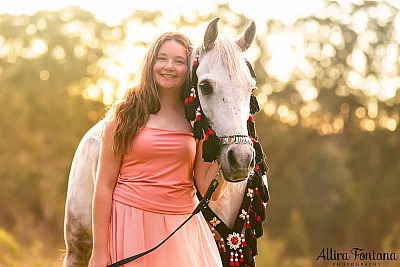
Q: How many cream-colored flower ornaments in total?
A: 4